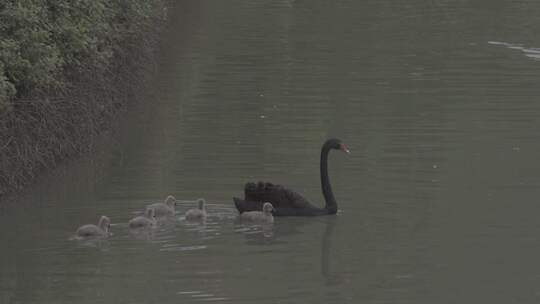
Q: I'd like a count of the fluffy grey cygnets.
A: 5